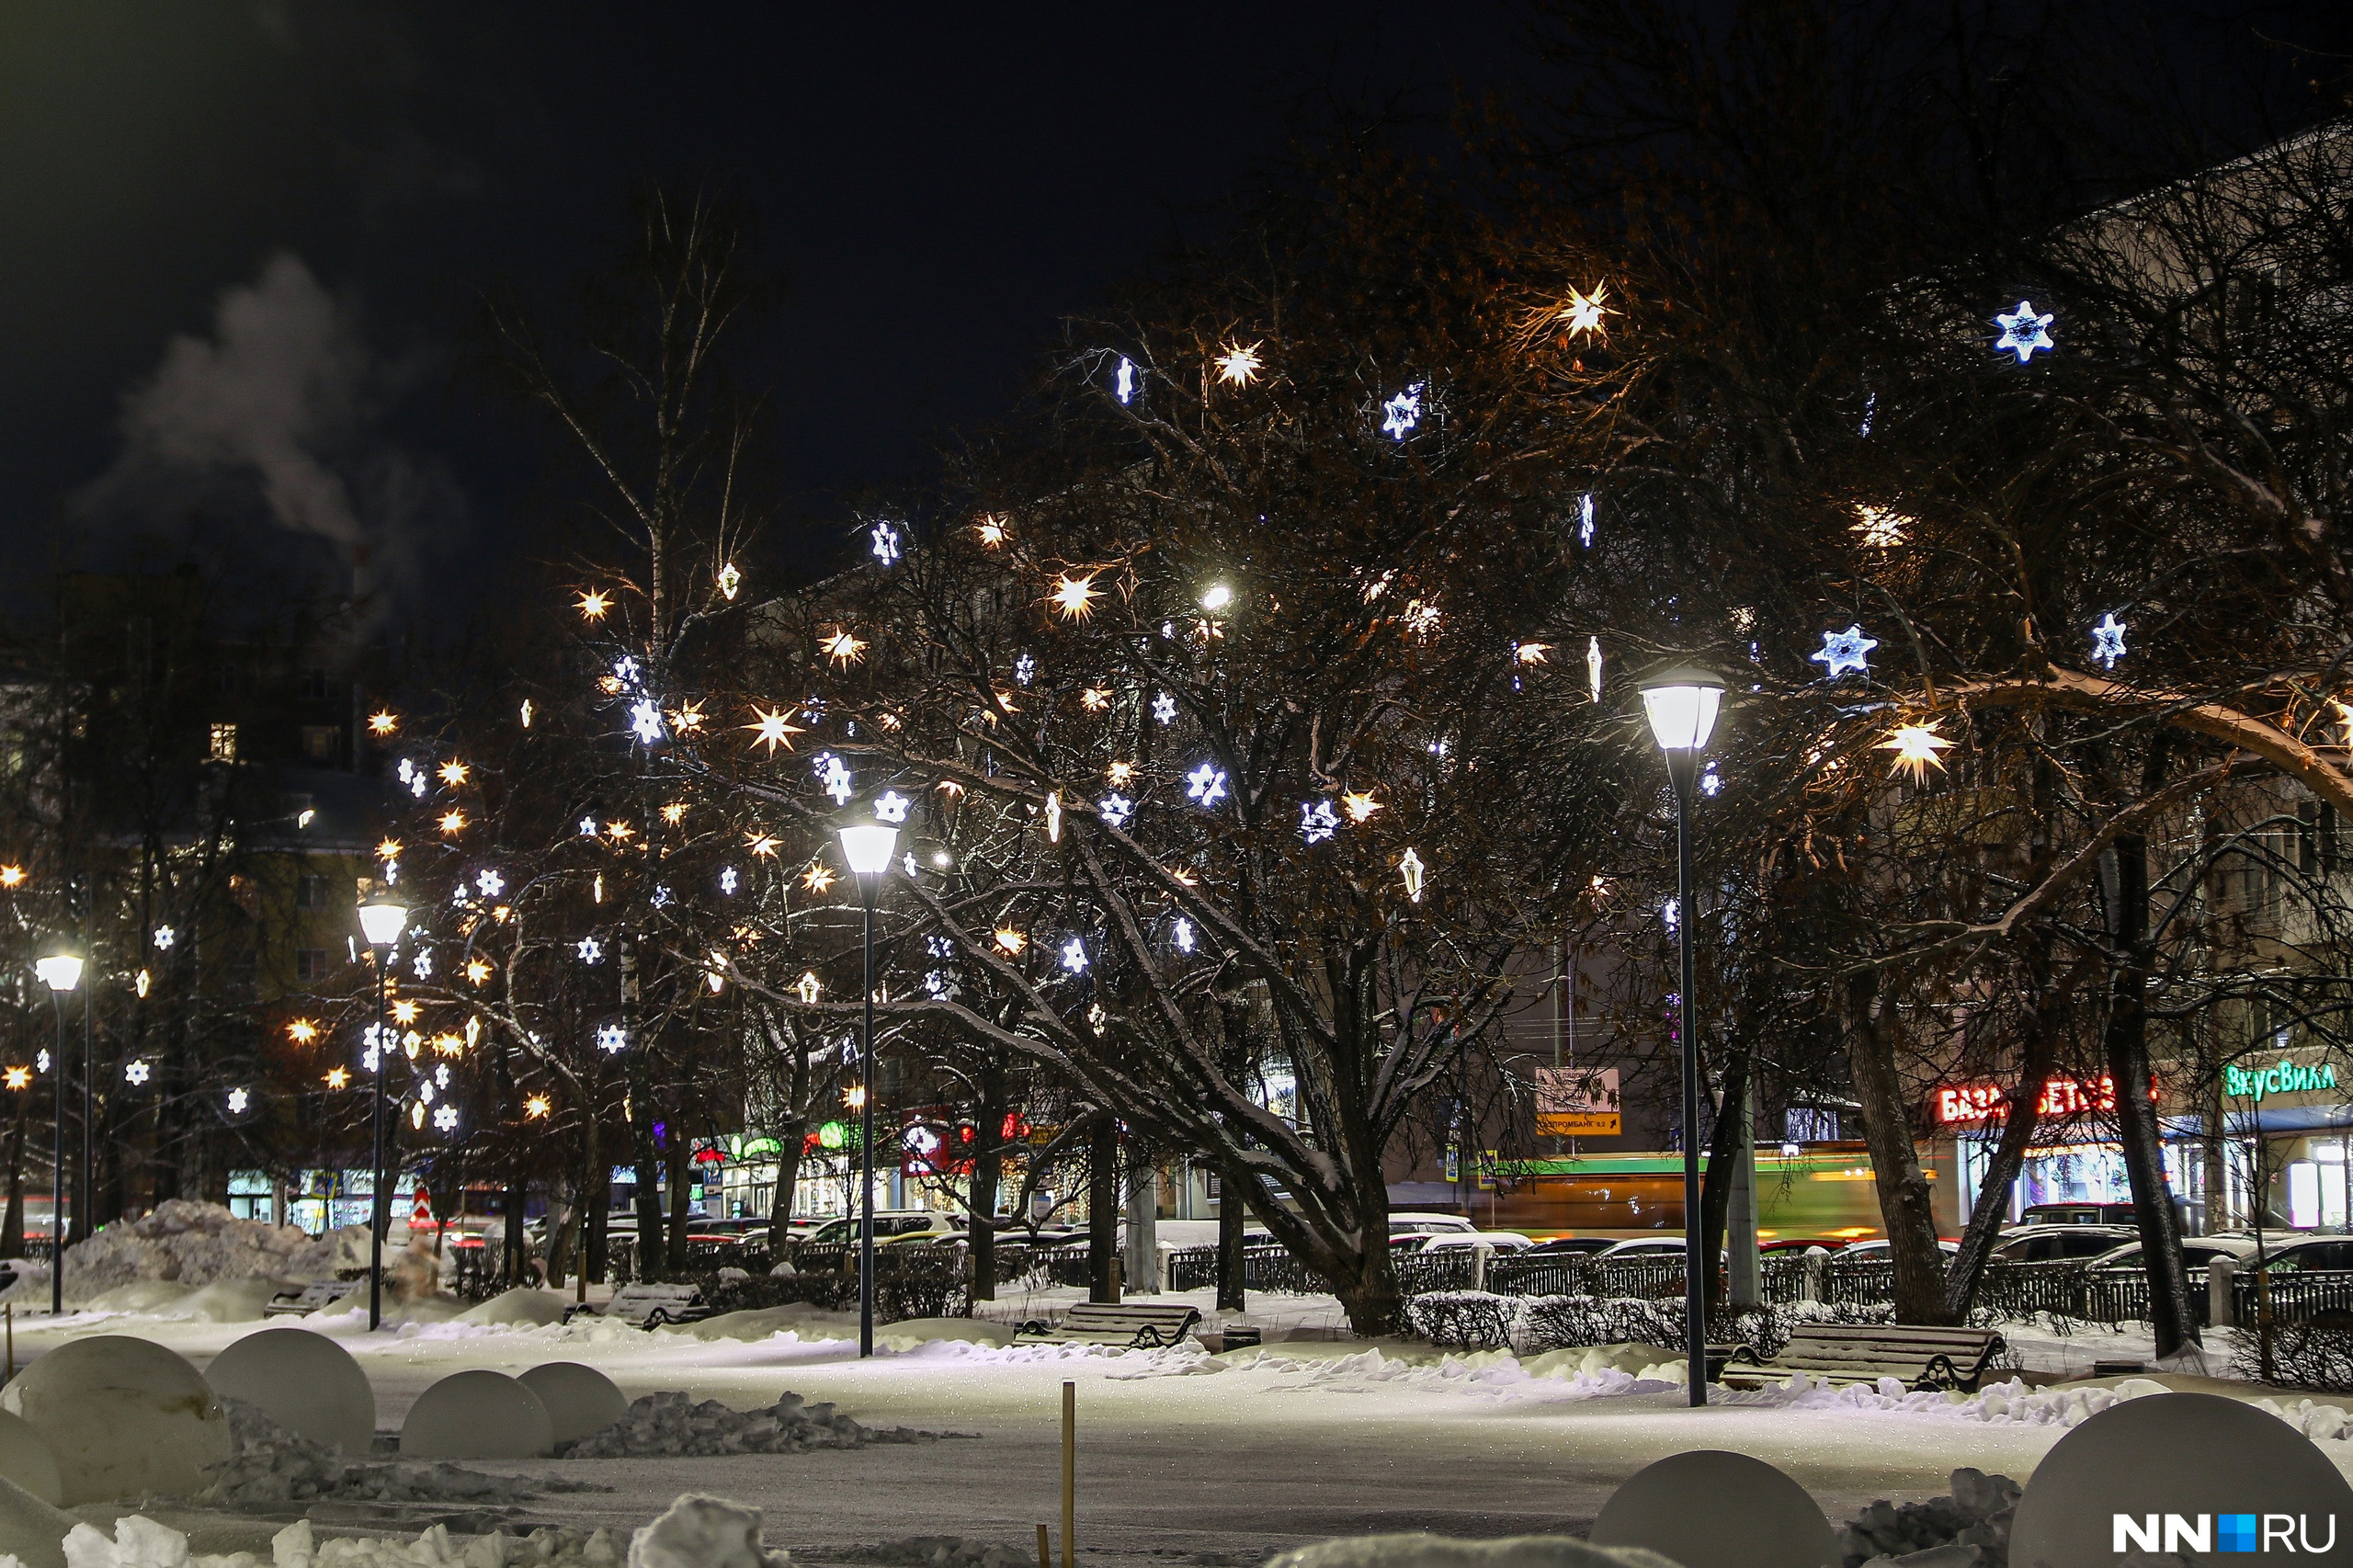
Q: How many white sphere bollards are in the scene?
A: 7